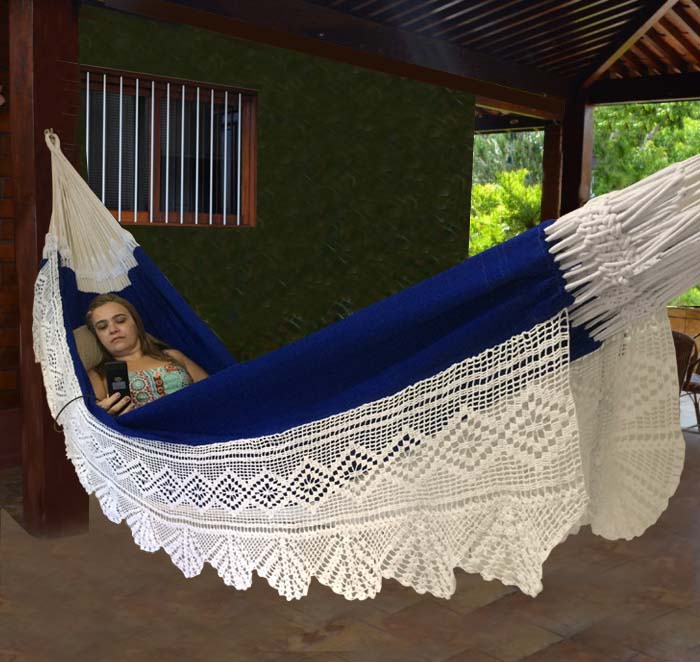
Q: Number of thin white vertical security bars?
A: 11